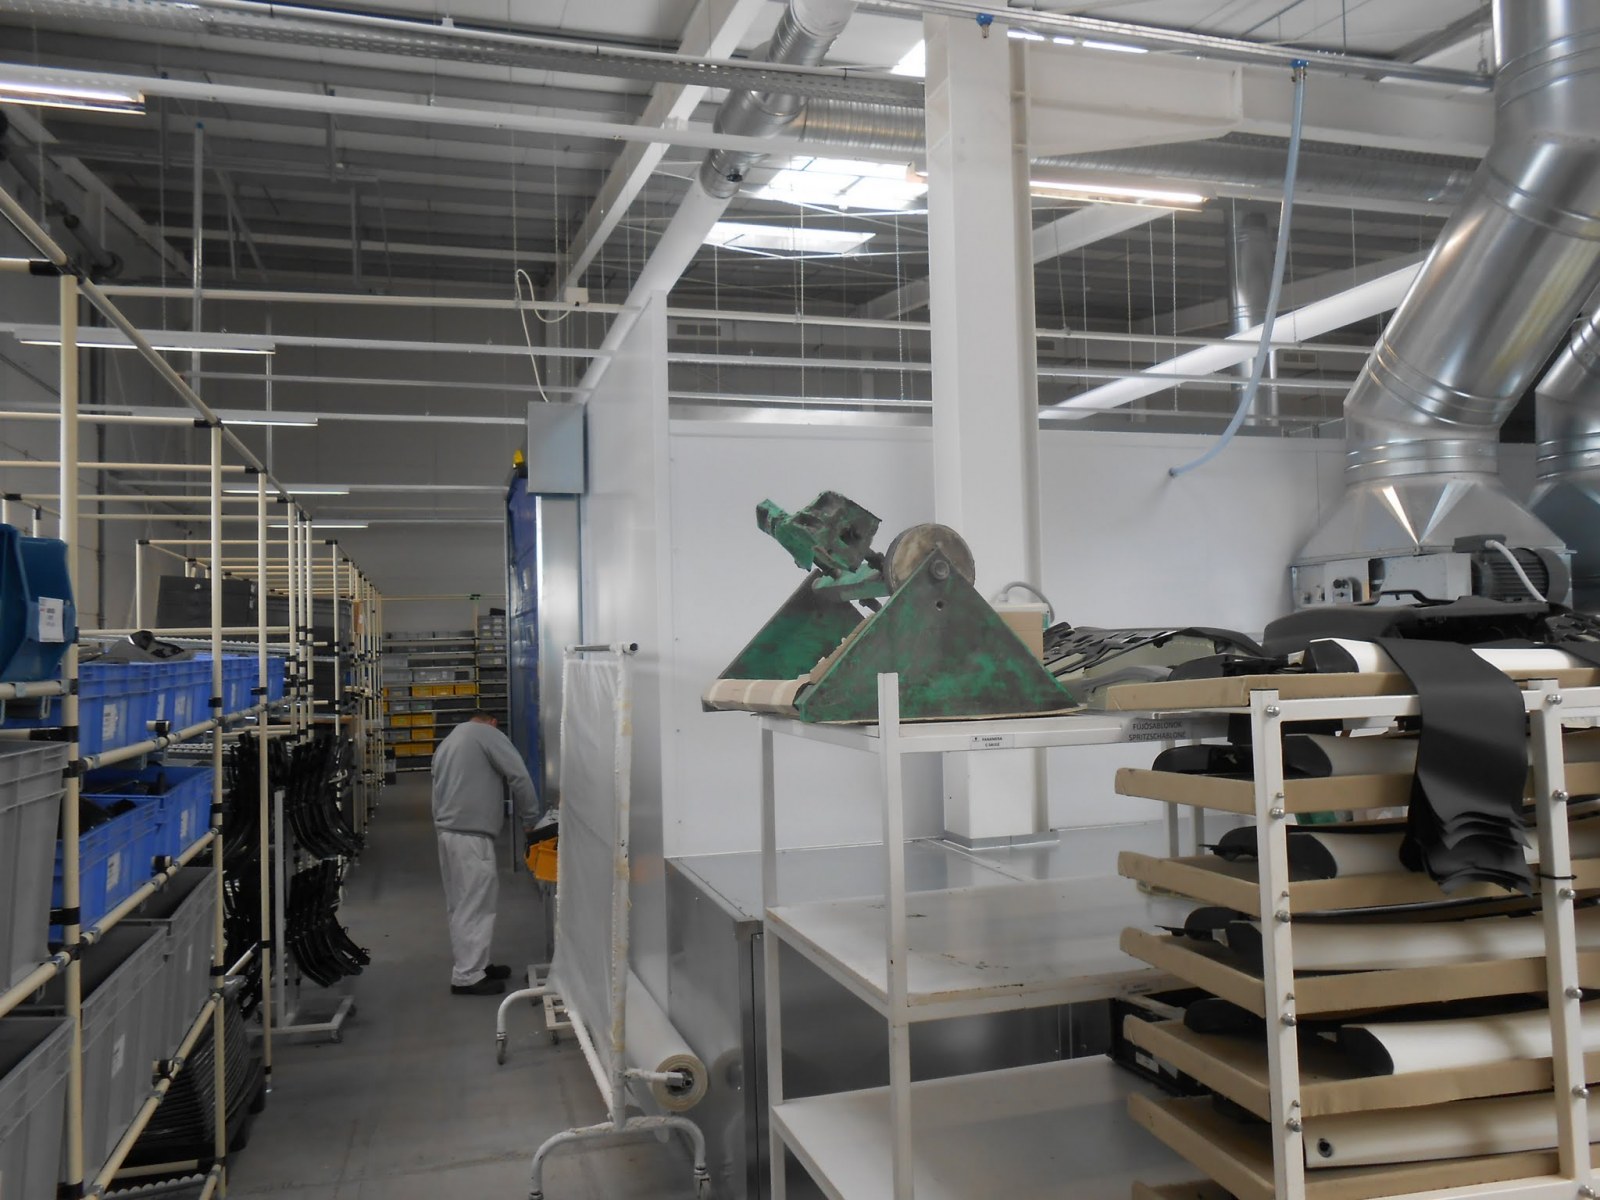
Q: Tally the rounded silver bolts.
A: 11